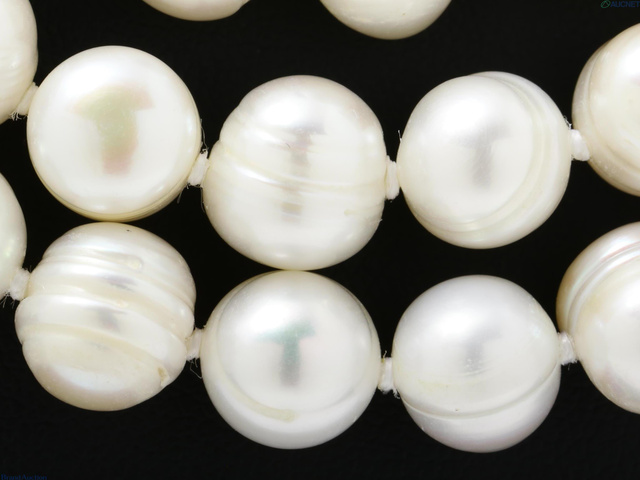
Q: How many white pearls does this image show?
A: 12